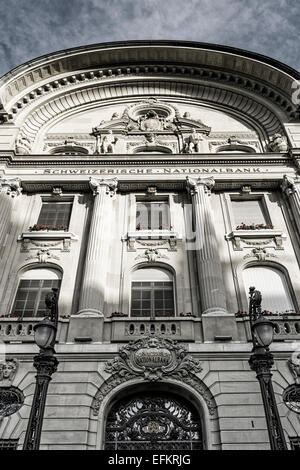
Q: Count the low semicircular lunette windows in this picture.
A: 3